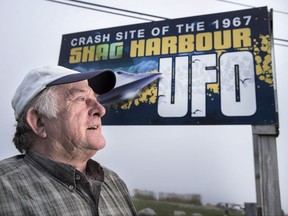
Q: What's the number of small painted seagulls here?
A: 4